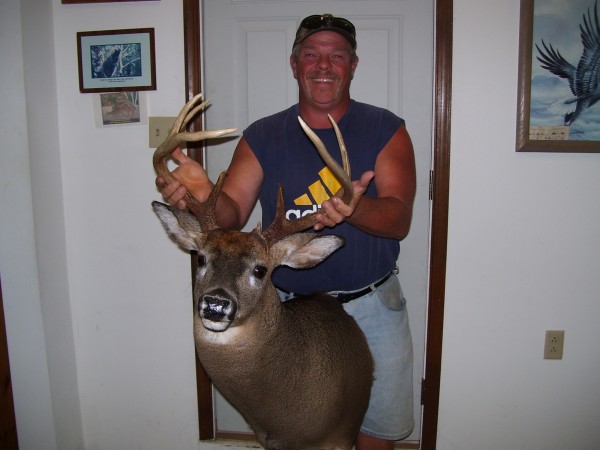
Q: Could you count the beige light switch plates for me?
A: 1